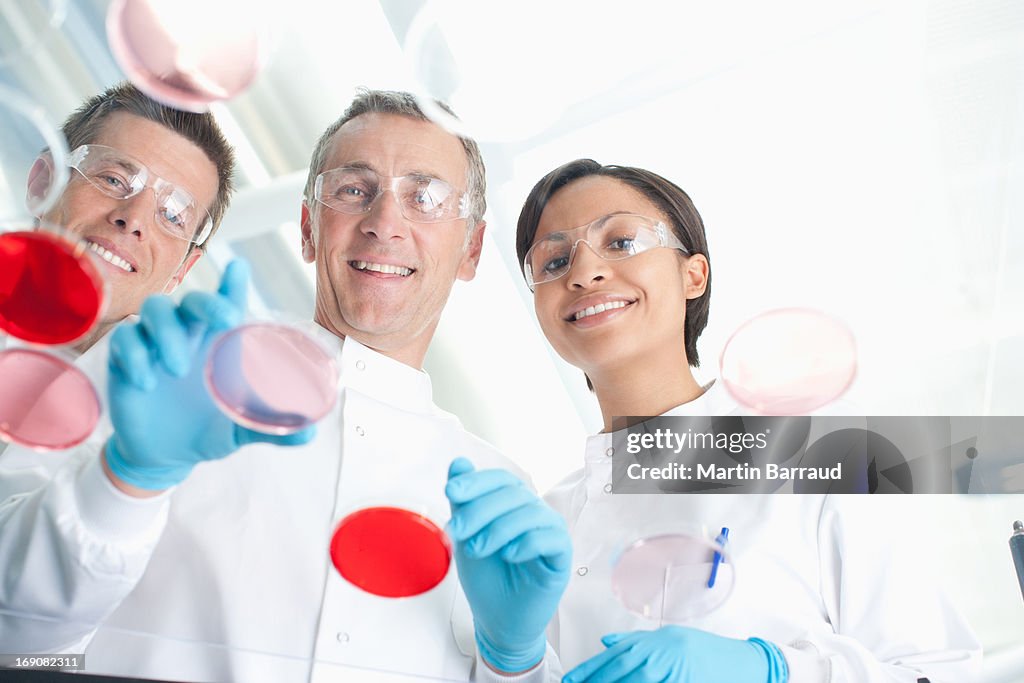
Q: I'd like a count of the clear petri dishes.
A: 2